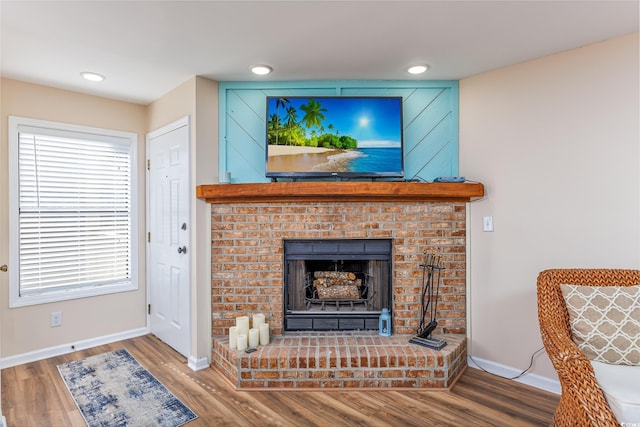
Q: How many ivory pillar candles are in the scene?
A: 6